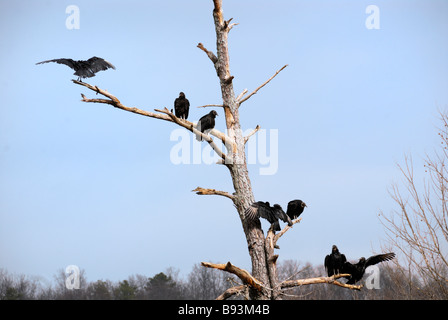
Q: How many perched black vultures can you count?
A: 7